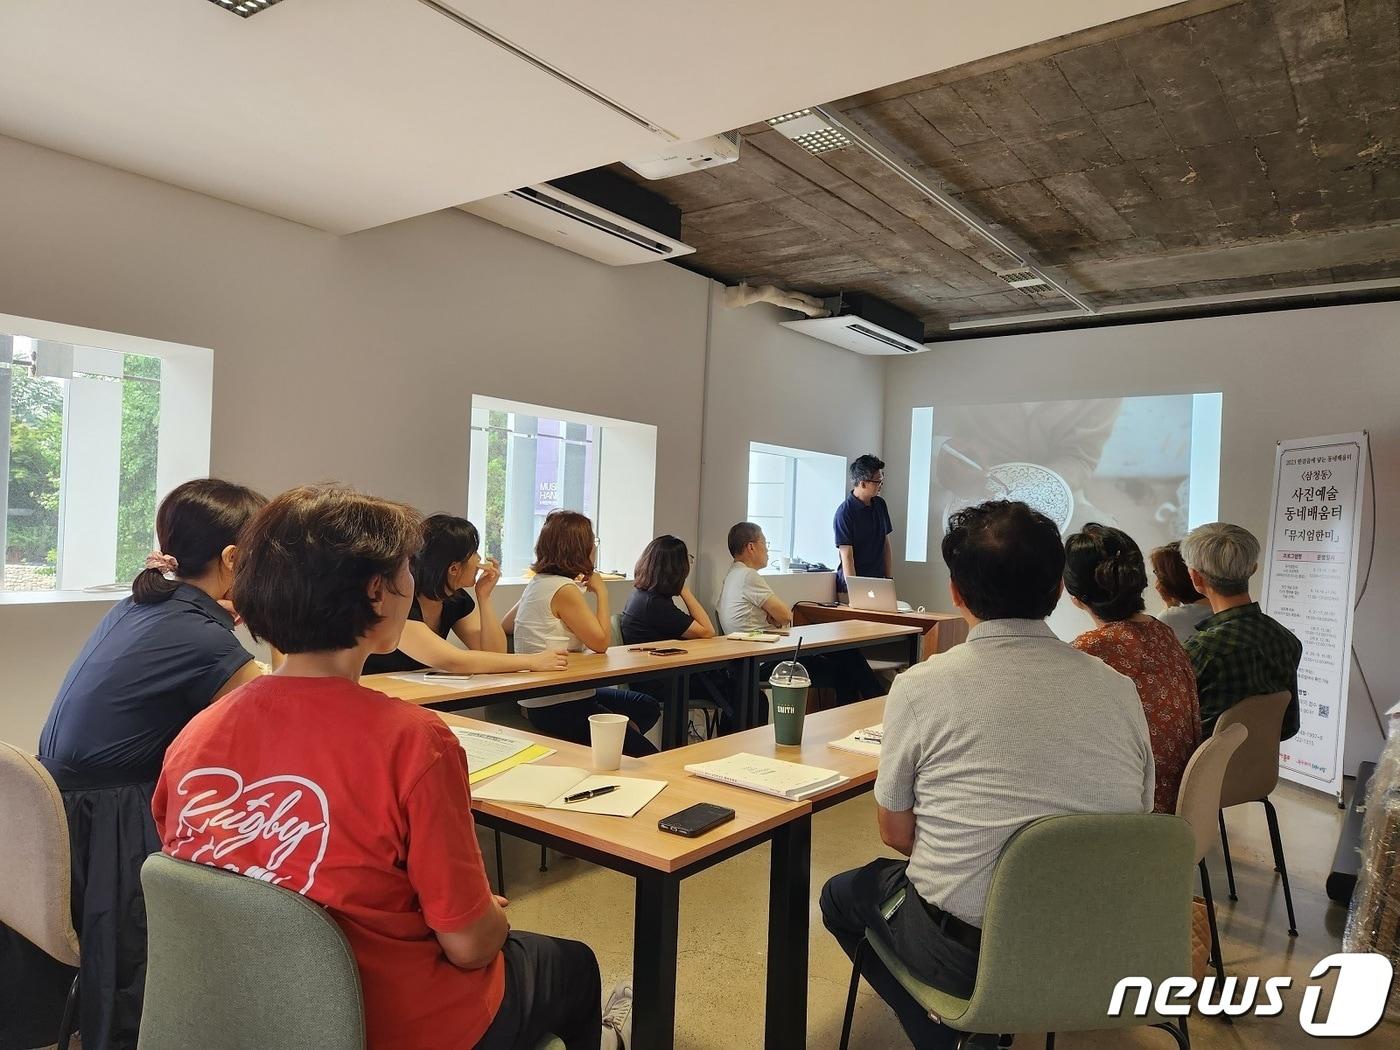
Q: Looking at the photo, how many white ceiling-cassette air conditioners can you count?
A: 2